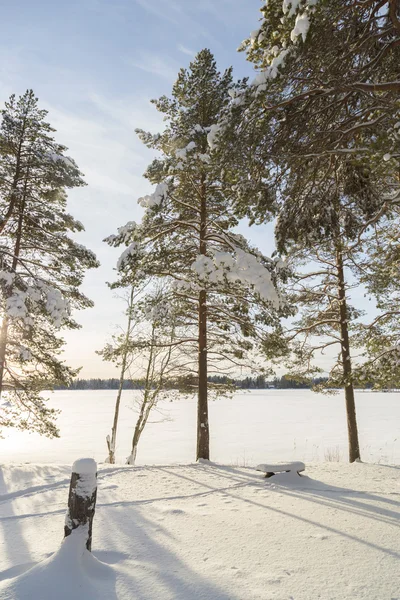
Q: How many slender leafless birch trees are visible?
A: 2